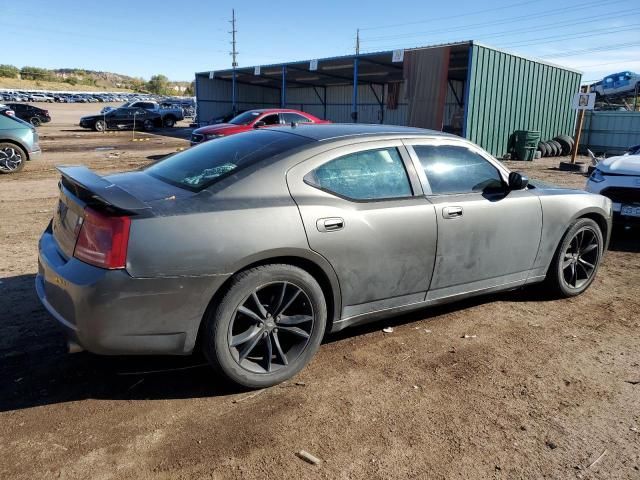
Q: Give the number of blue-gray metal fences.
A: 1